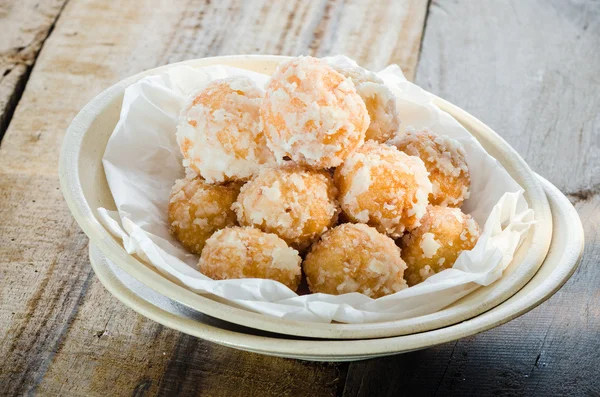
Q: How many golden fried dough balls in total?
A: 10